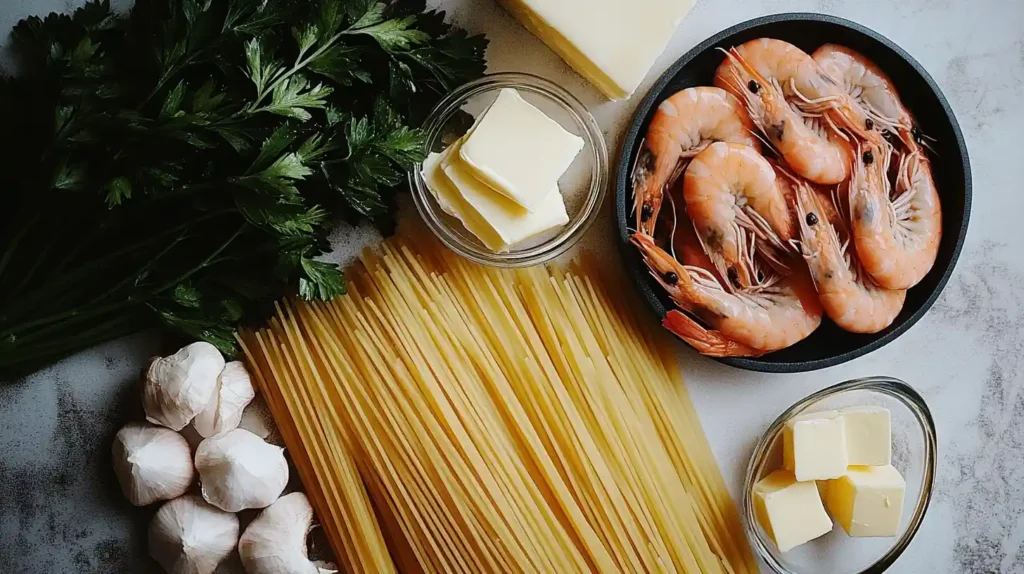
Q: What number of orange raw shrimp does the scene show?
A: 8